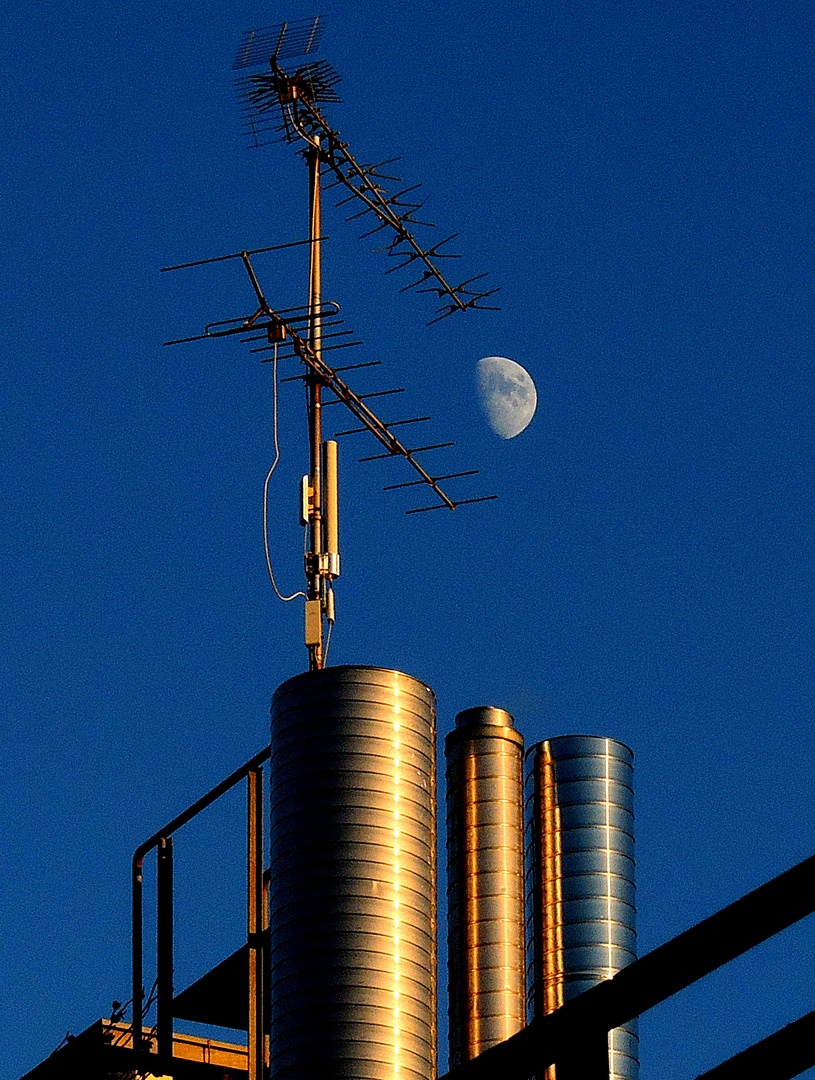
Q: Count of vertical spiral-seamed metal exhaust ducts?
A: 3